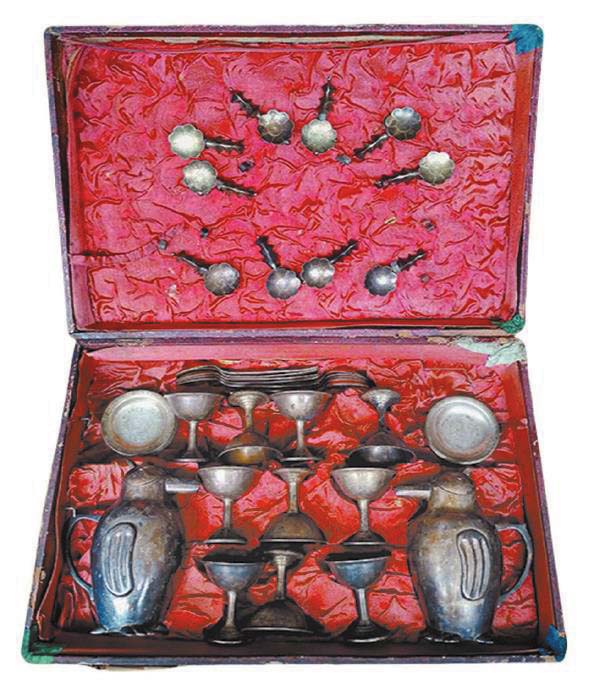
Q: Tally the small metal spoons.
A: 10